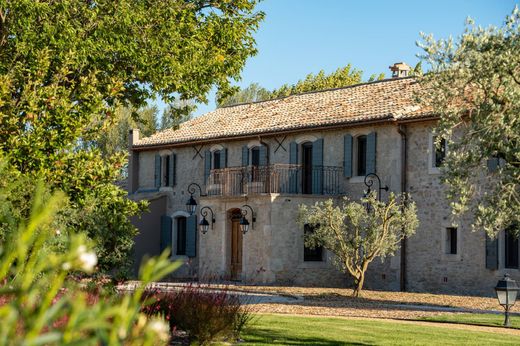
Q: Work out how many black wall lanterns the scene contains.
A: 4